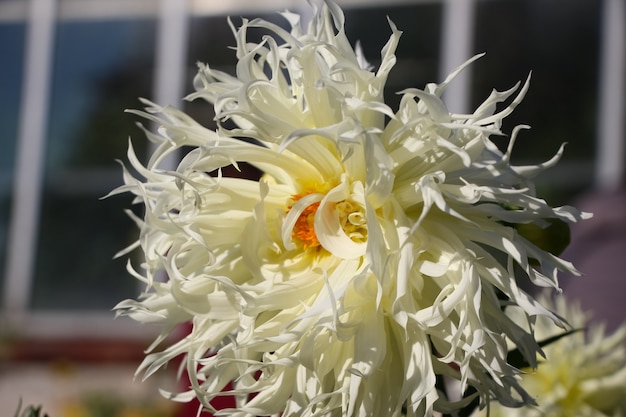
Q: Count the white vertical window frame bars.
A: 4